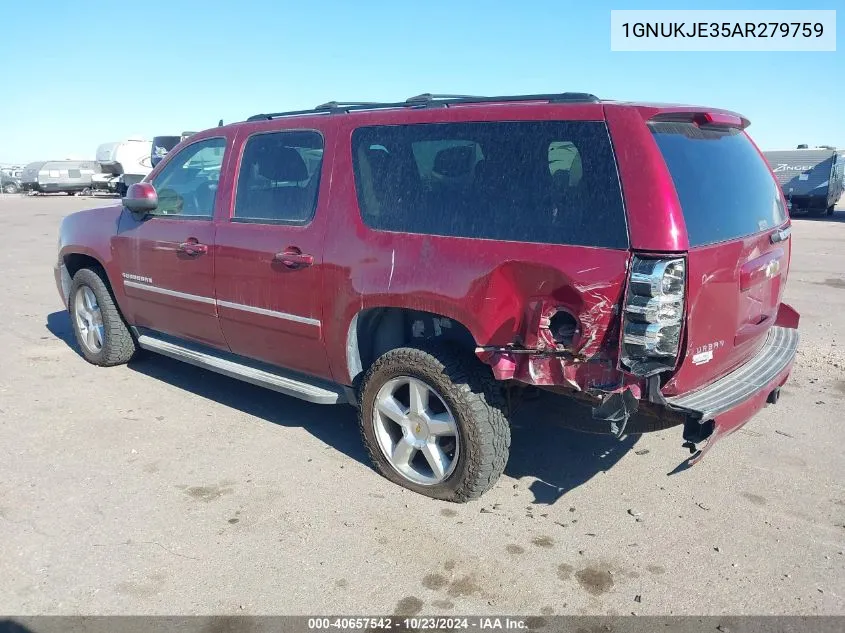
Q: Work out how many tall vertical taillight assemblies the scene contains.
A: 1